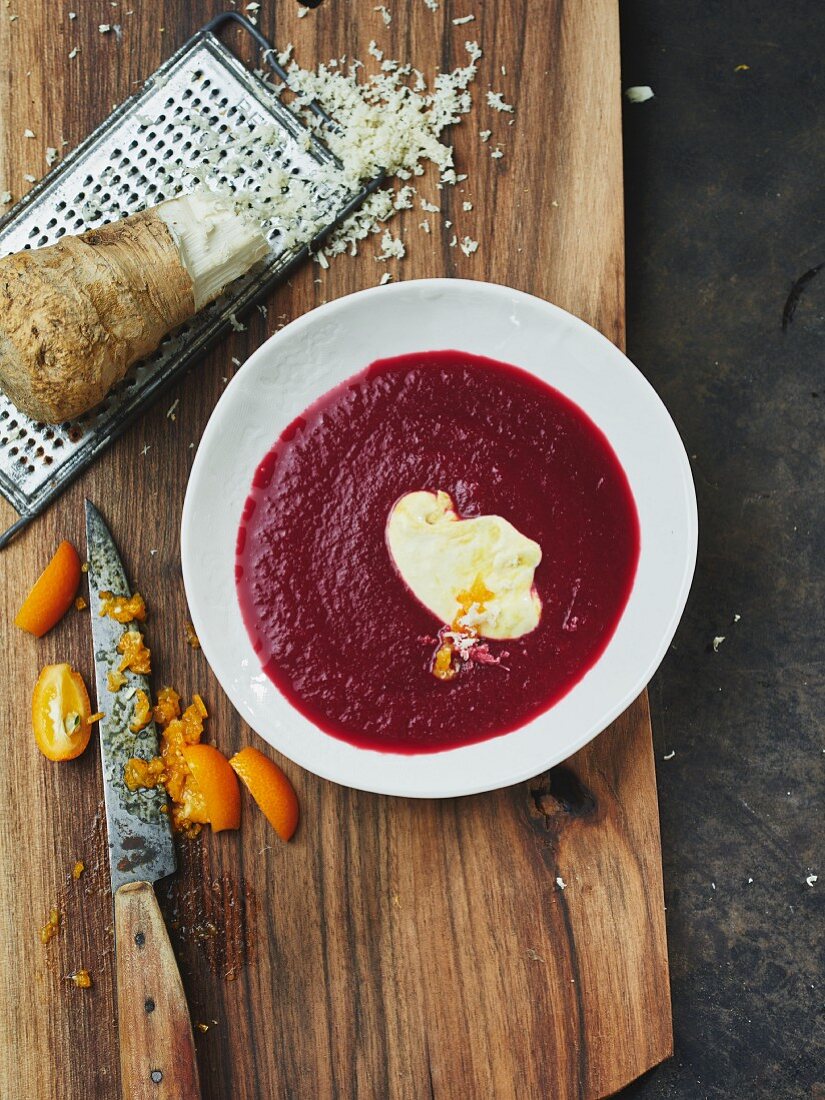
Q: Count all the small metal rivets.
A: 3